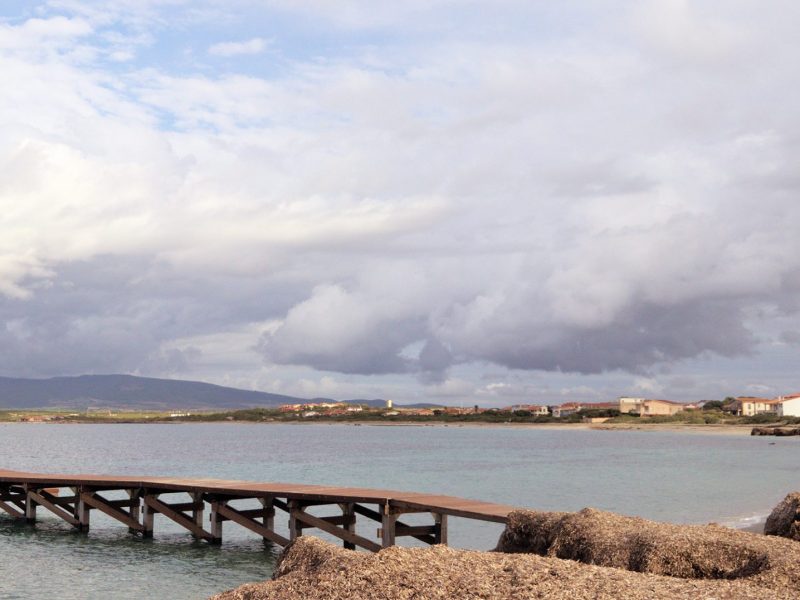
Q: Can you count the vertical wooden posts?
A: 12